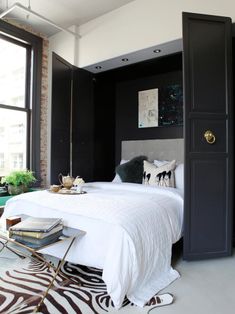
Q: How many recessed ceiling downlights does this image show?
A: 3